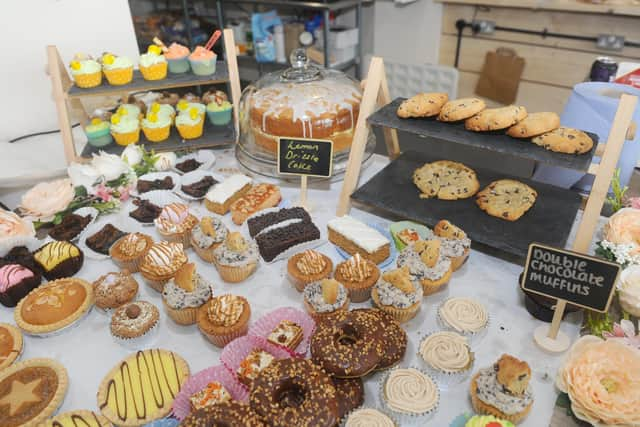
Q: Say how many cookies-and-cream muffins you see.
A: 8